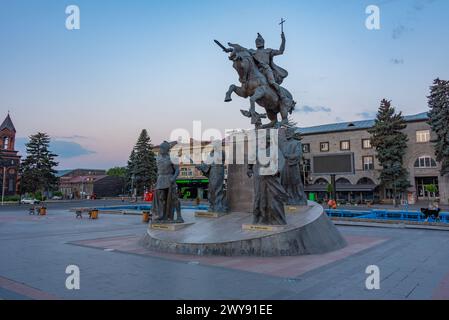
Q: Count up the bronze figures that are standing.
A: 4